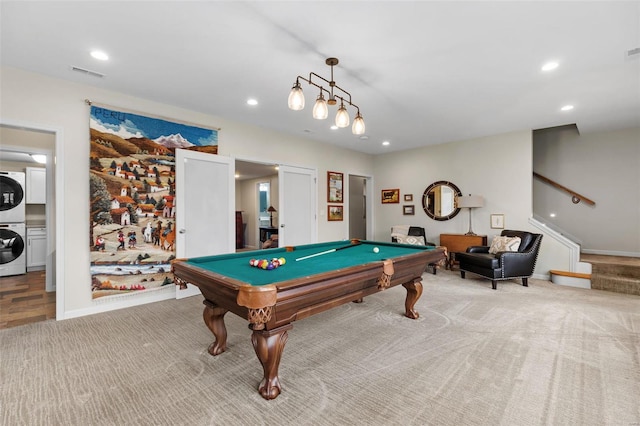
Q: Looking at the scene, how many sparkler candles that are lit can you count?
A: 0